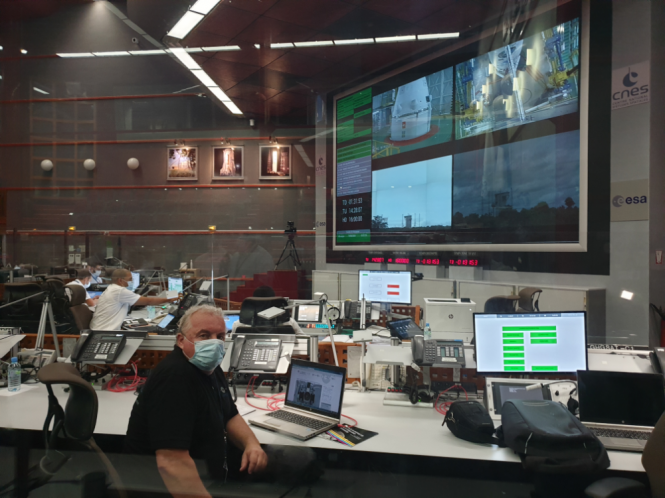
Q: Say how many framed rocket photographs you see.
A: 3